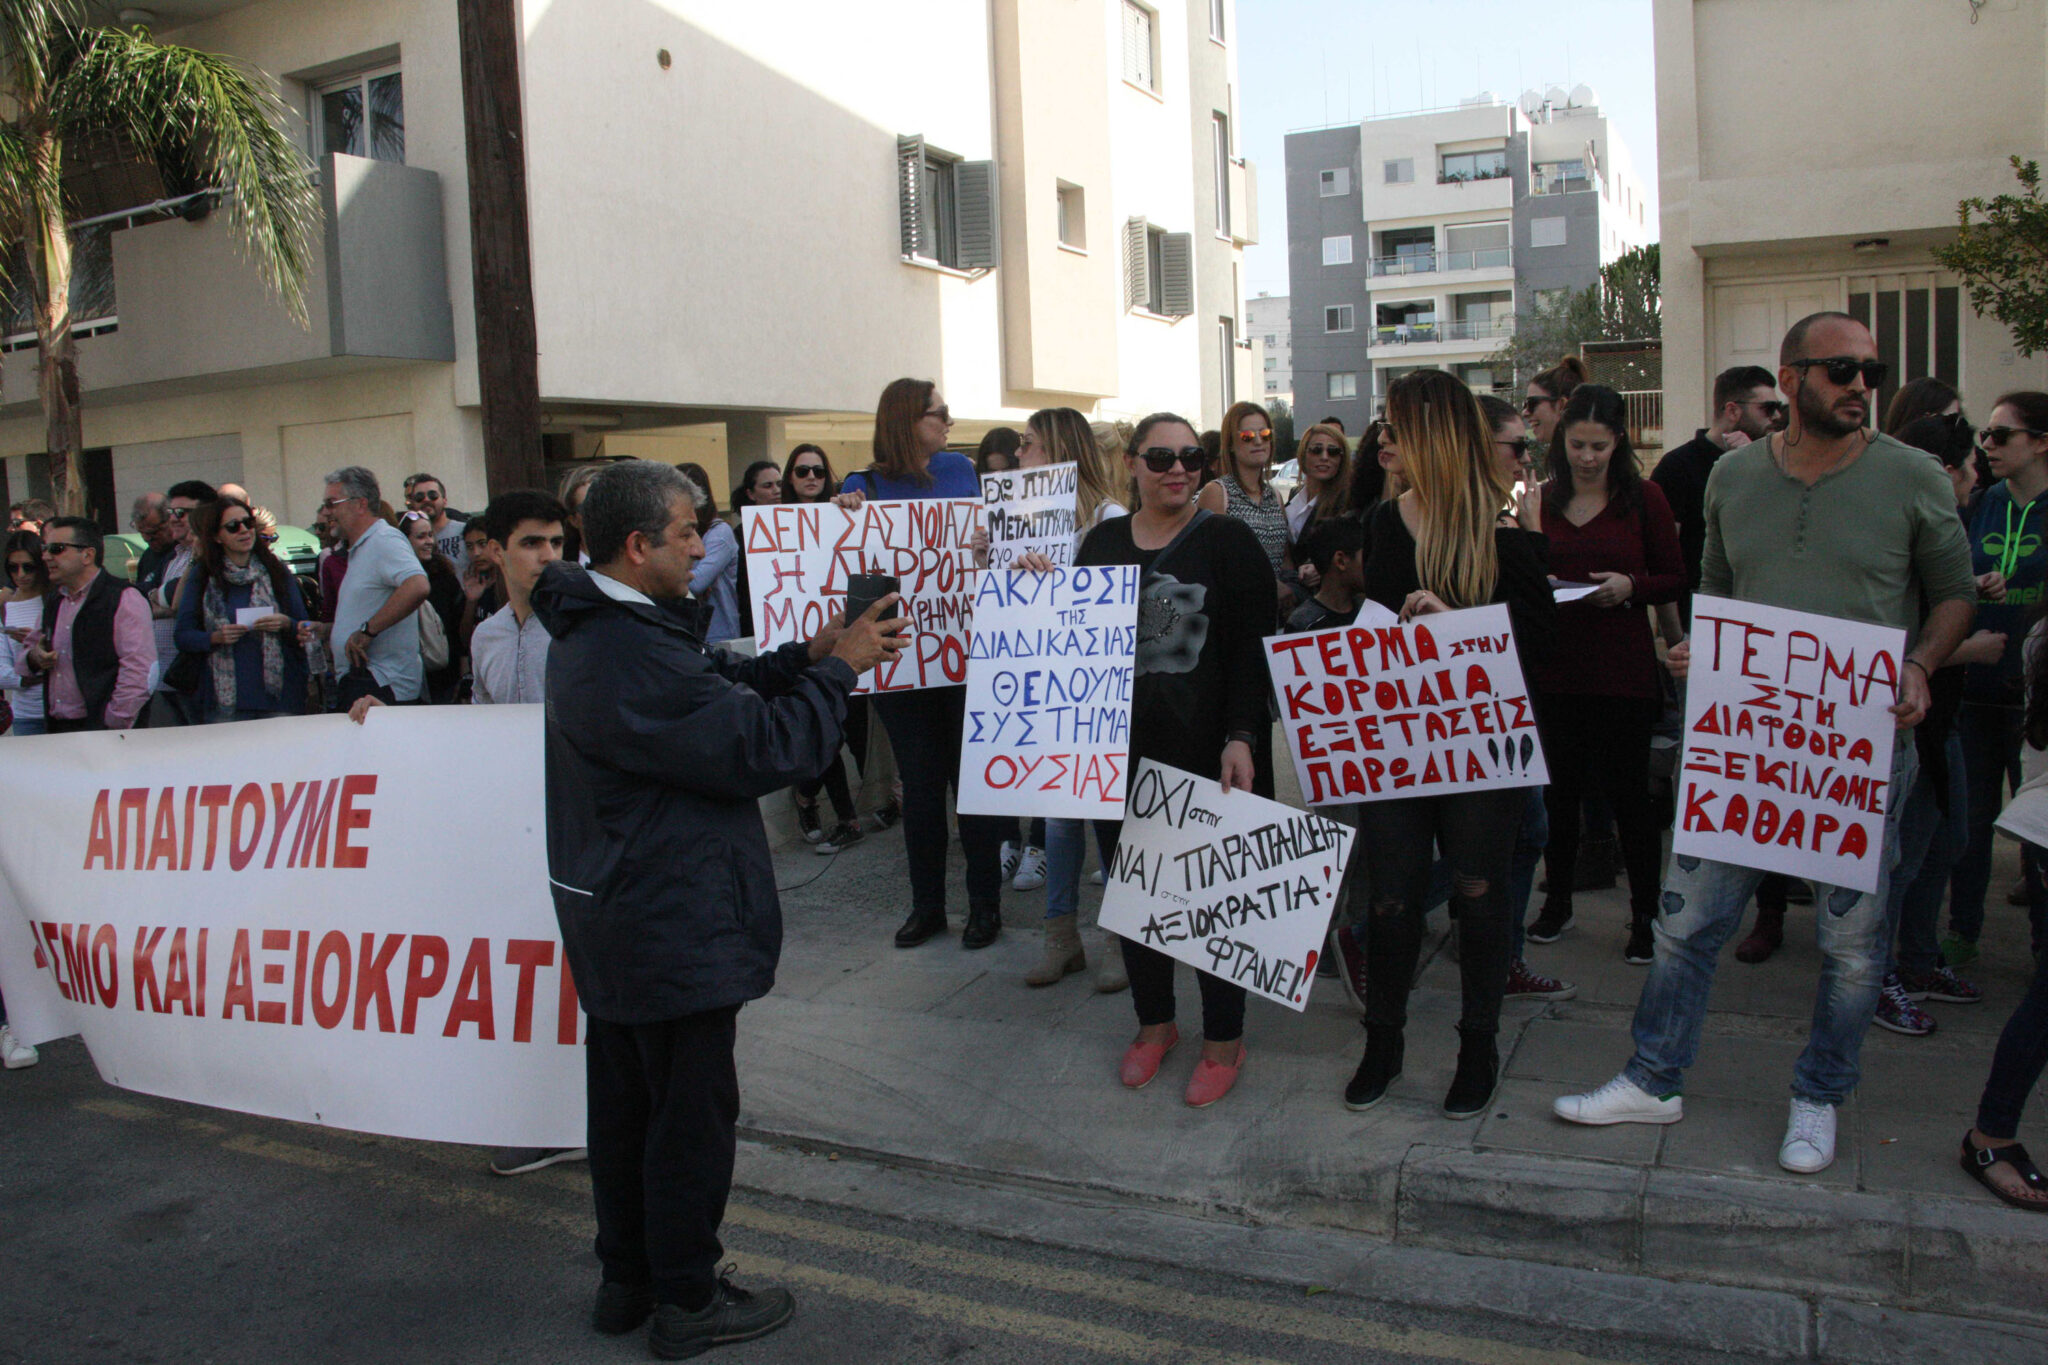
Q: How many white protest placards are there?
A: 6